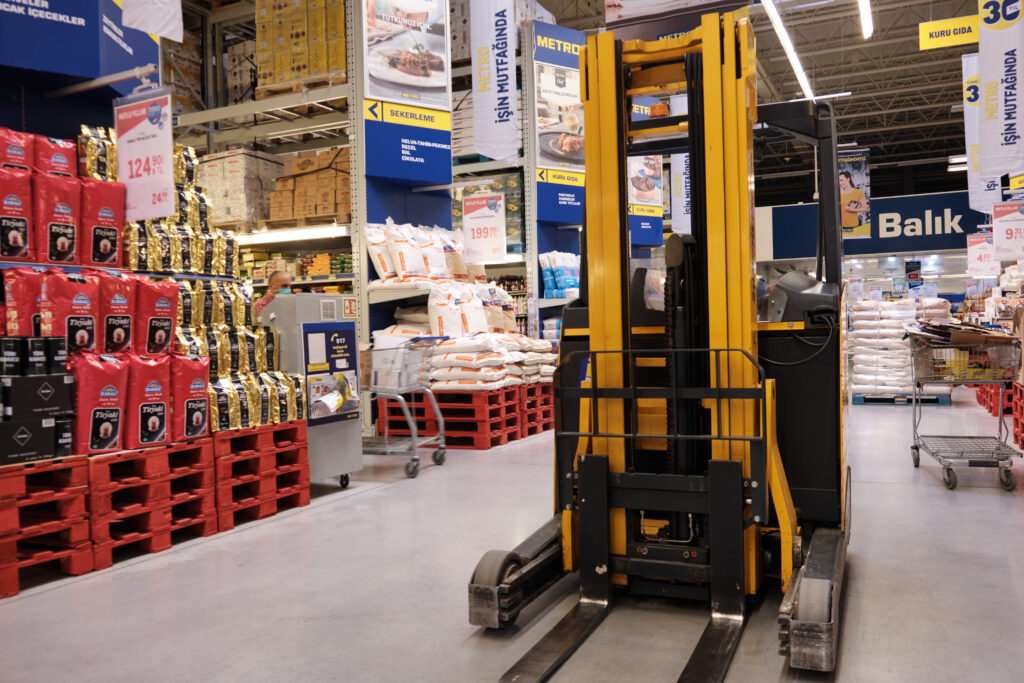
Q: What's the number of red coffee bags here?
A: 12